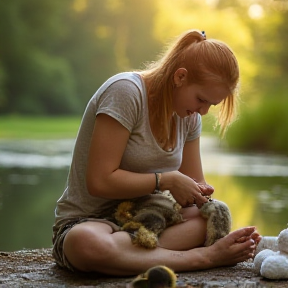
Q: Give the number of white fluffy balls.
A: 3